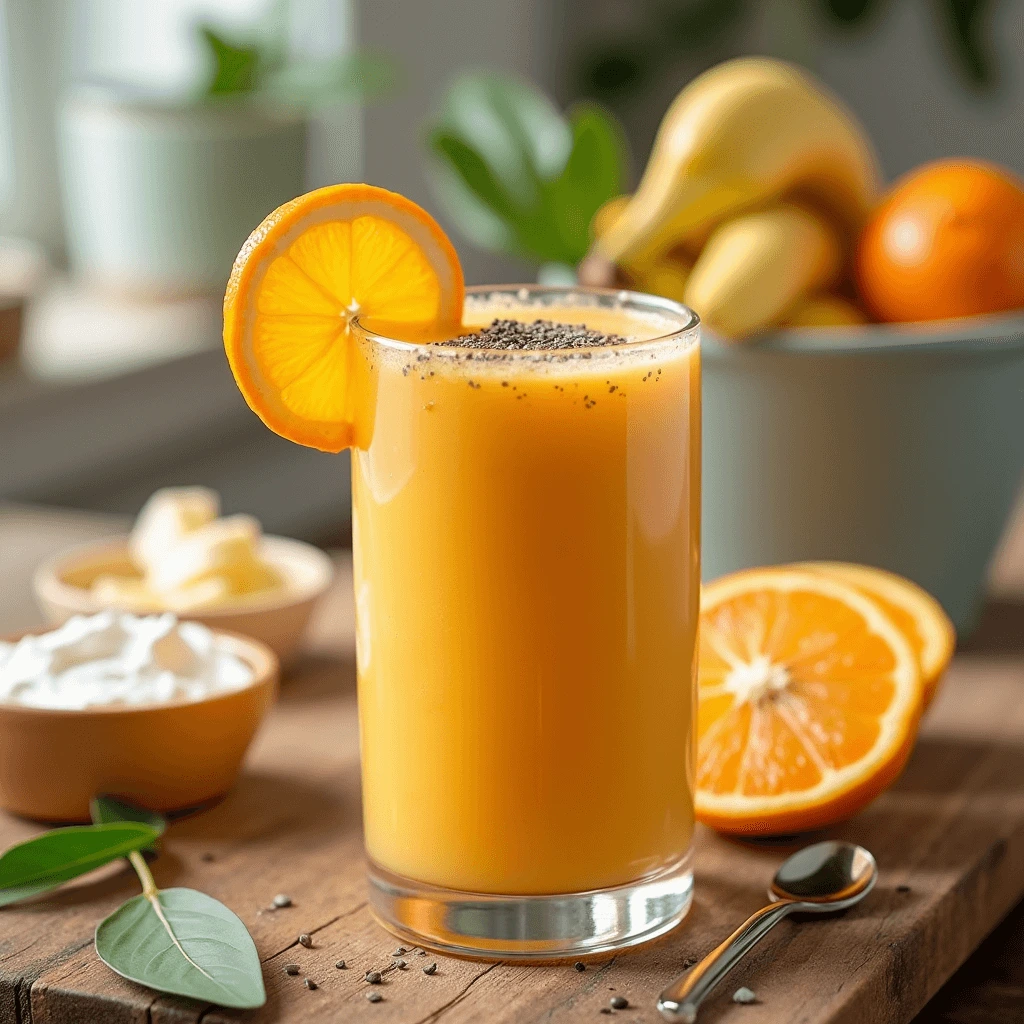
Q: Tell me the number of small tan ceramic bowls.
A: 2